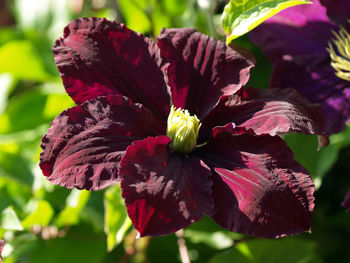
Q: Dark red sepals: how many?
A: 6